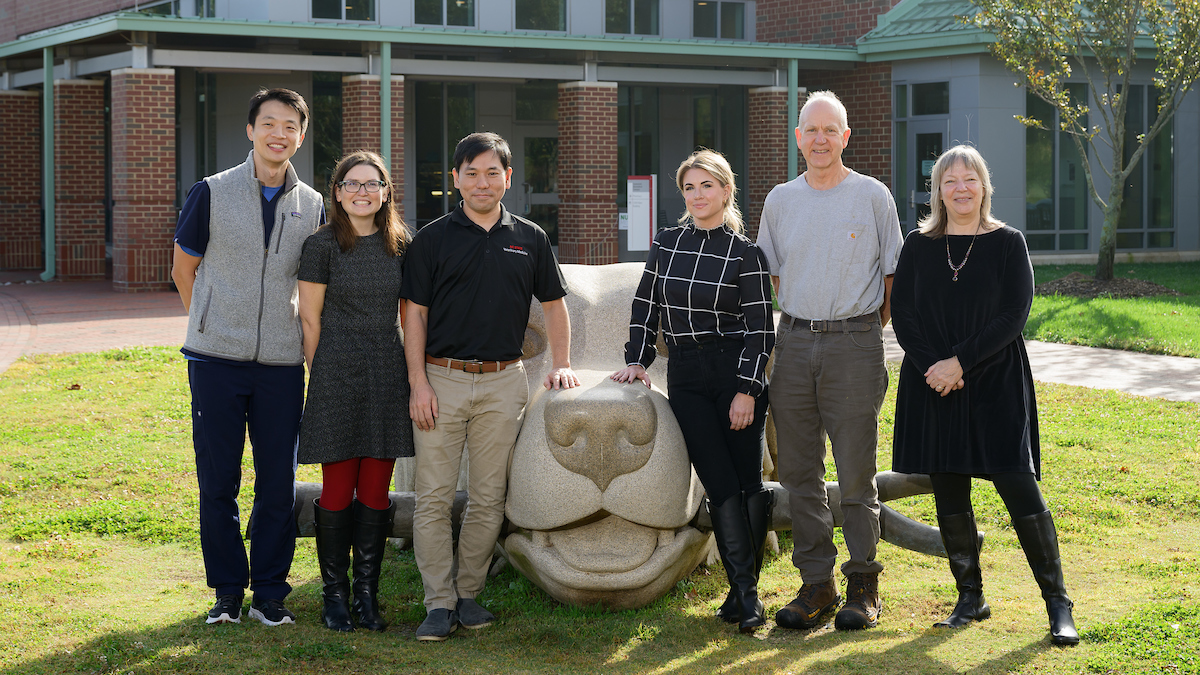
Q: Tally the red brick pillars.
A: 6